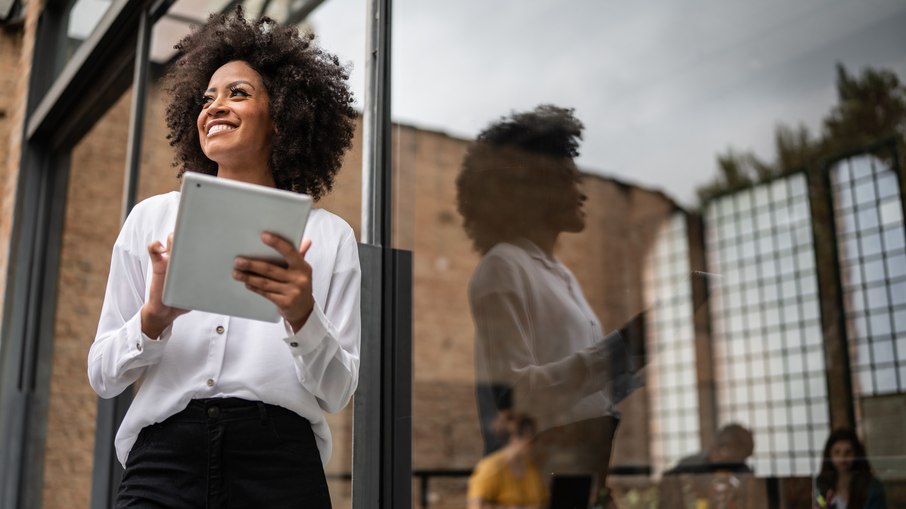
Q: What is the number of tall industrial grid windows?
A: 3